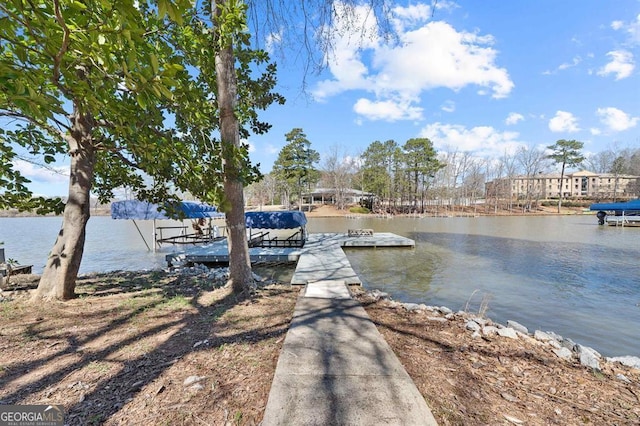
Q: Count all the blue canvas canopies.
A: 3